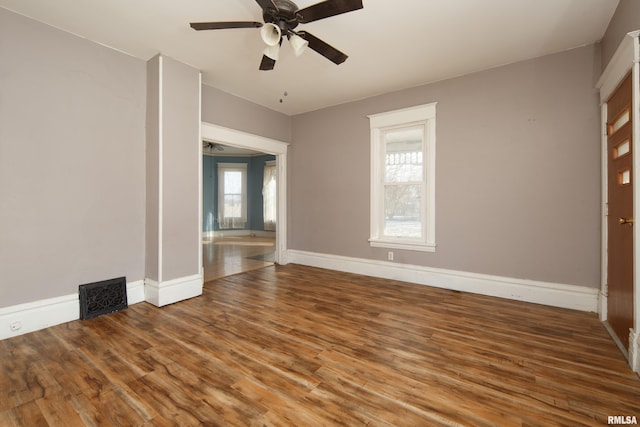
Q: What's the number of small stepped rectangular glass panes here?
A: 3